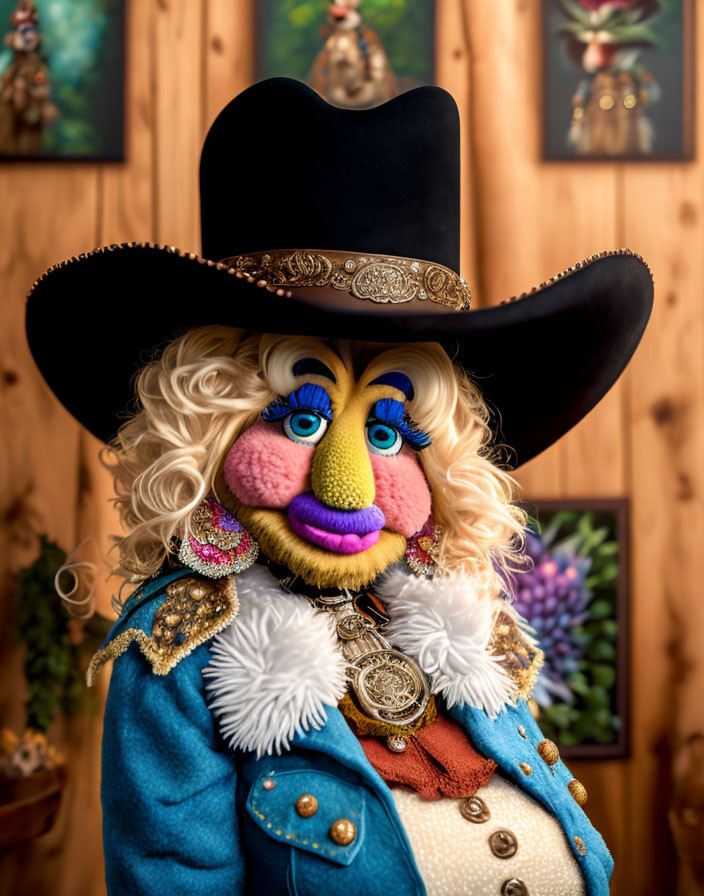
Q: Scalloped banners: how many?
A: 0